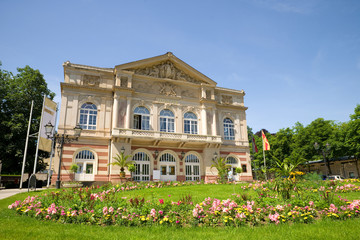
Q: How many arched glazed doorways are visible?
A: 5